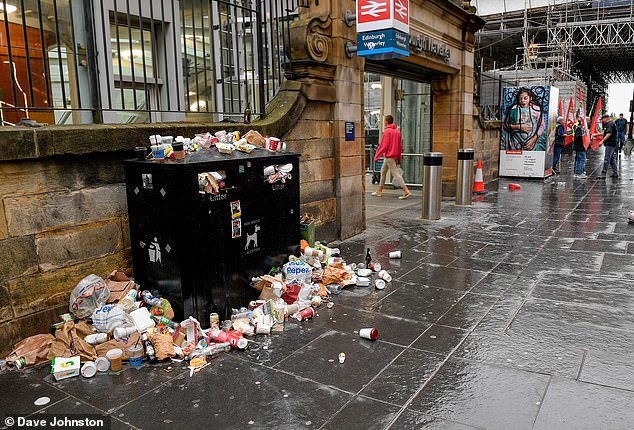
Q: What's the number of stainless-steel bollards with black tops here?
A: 2